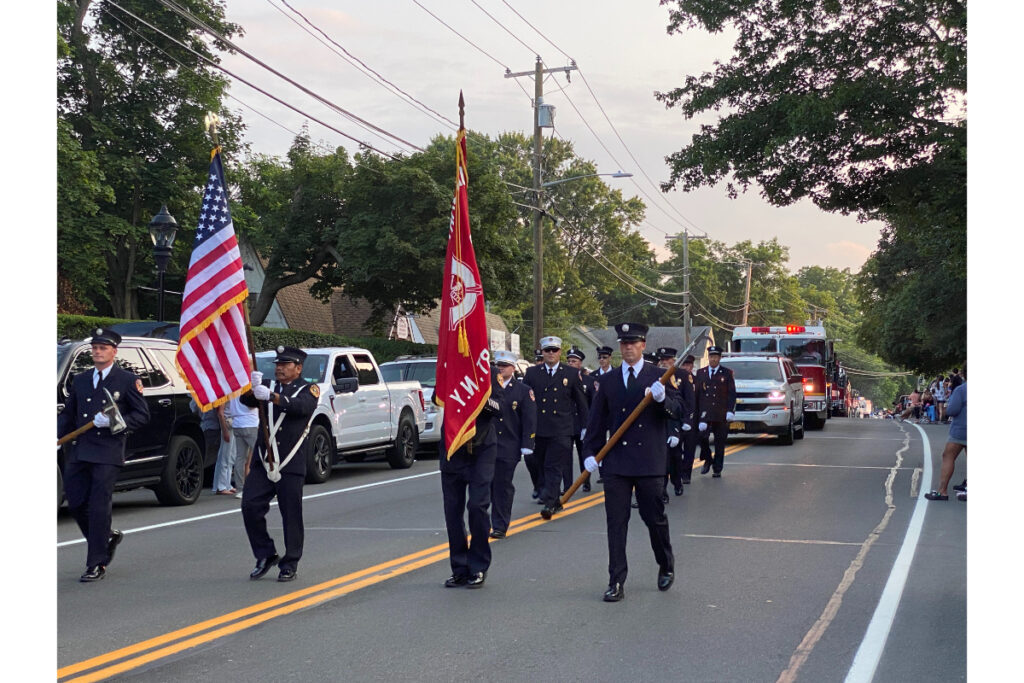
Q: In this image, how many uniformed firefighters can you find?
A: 13